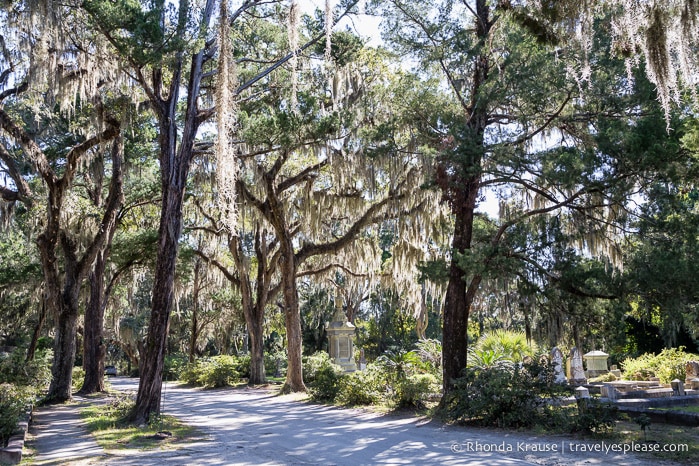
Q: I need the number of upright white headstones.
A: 2